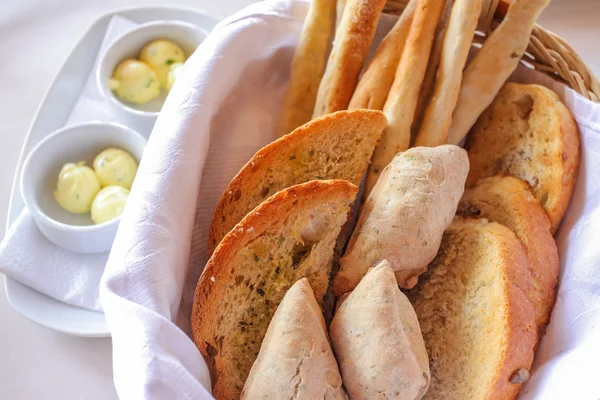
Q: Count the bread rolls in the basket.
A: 3